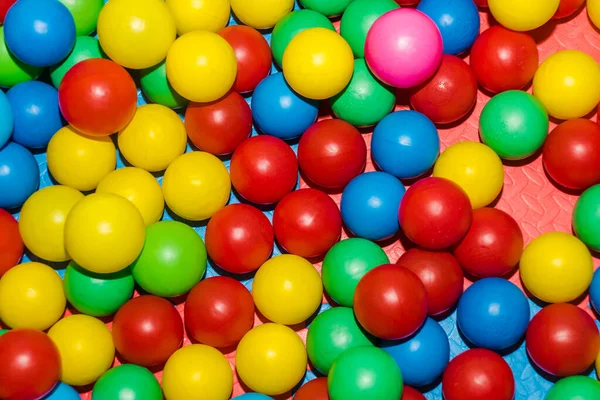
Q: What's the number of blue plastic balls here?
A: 13